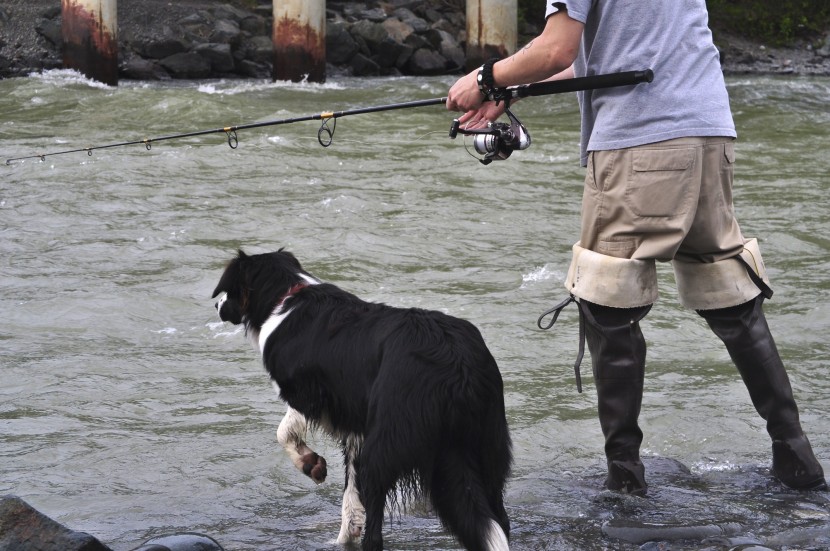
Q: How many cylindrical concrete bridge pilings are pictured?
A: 3